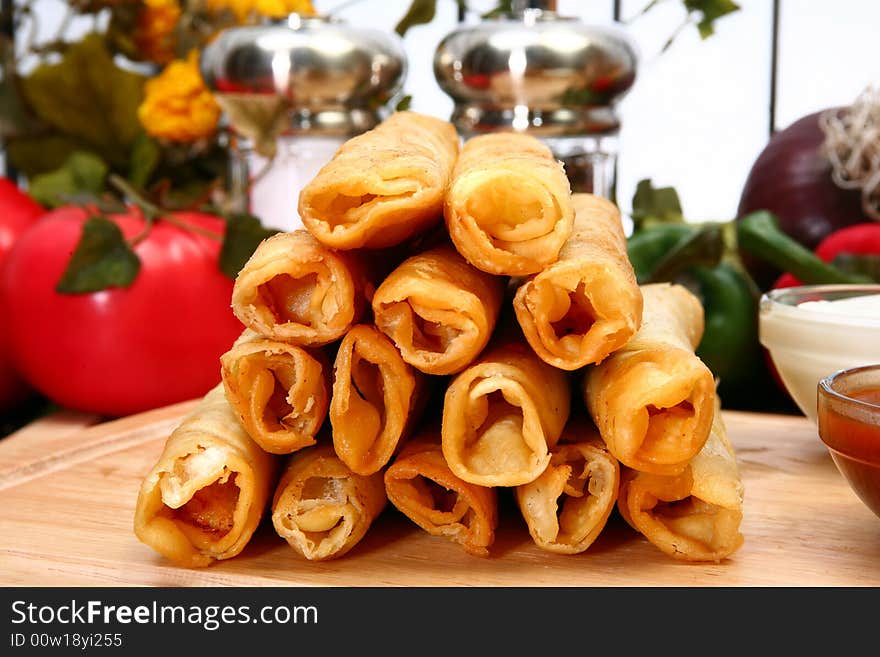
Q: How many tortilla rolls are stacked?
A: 14